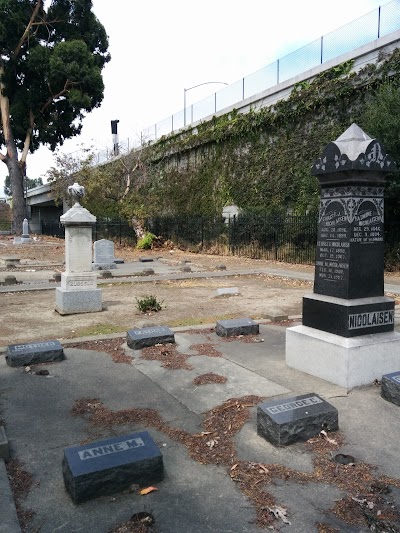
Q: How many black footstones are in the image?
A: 6